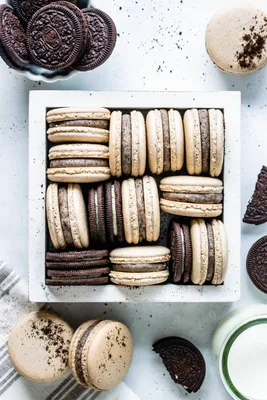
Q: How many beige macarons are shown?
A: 13